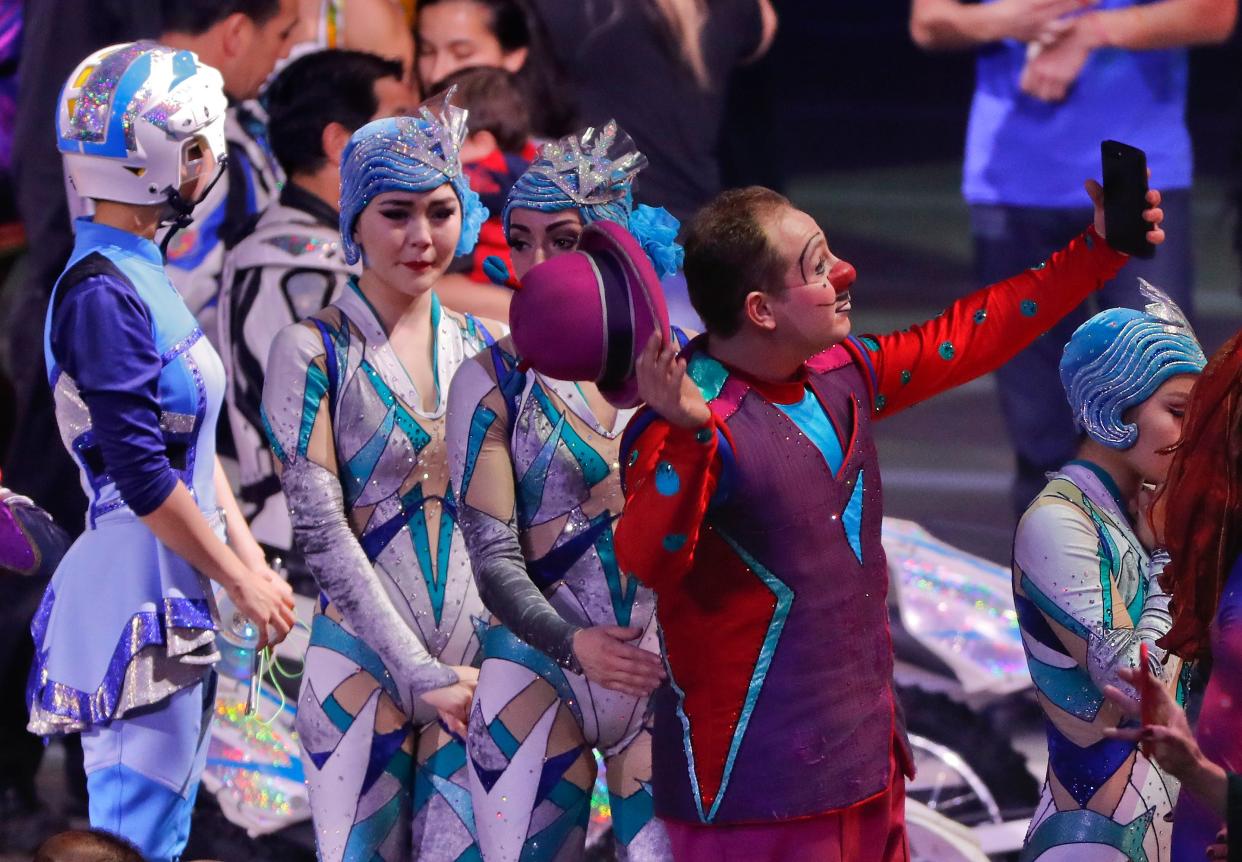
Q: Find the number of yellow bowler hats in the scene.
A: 0